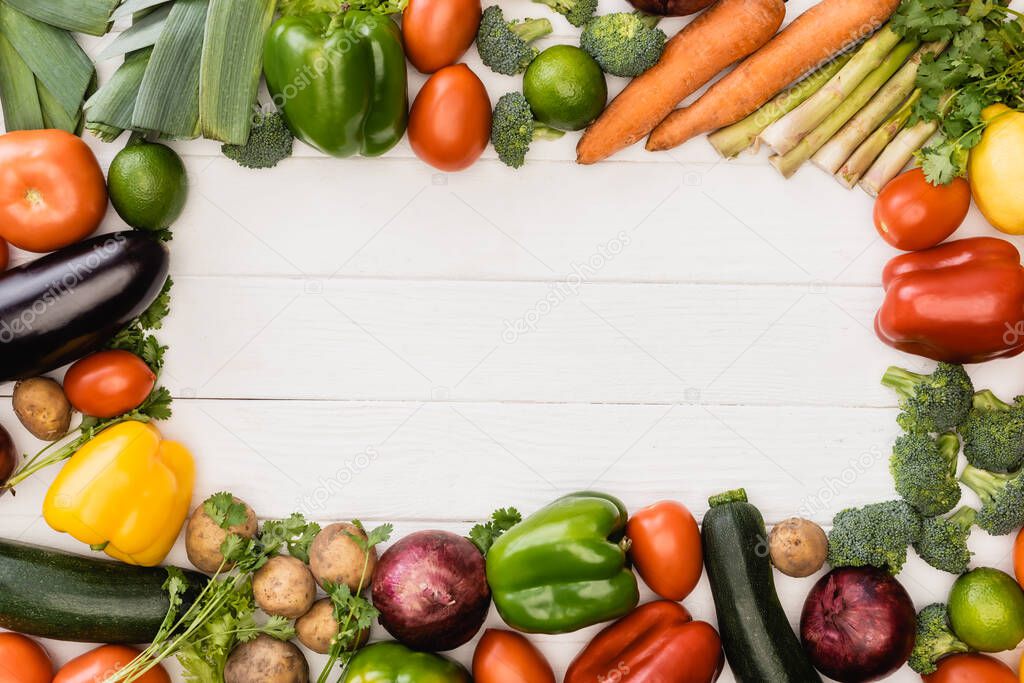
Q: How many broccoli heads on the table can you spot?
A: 12